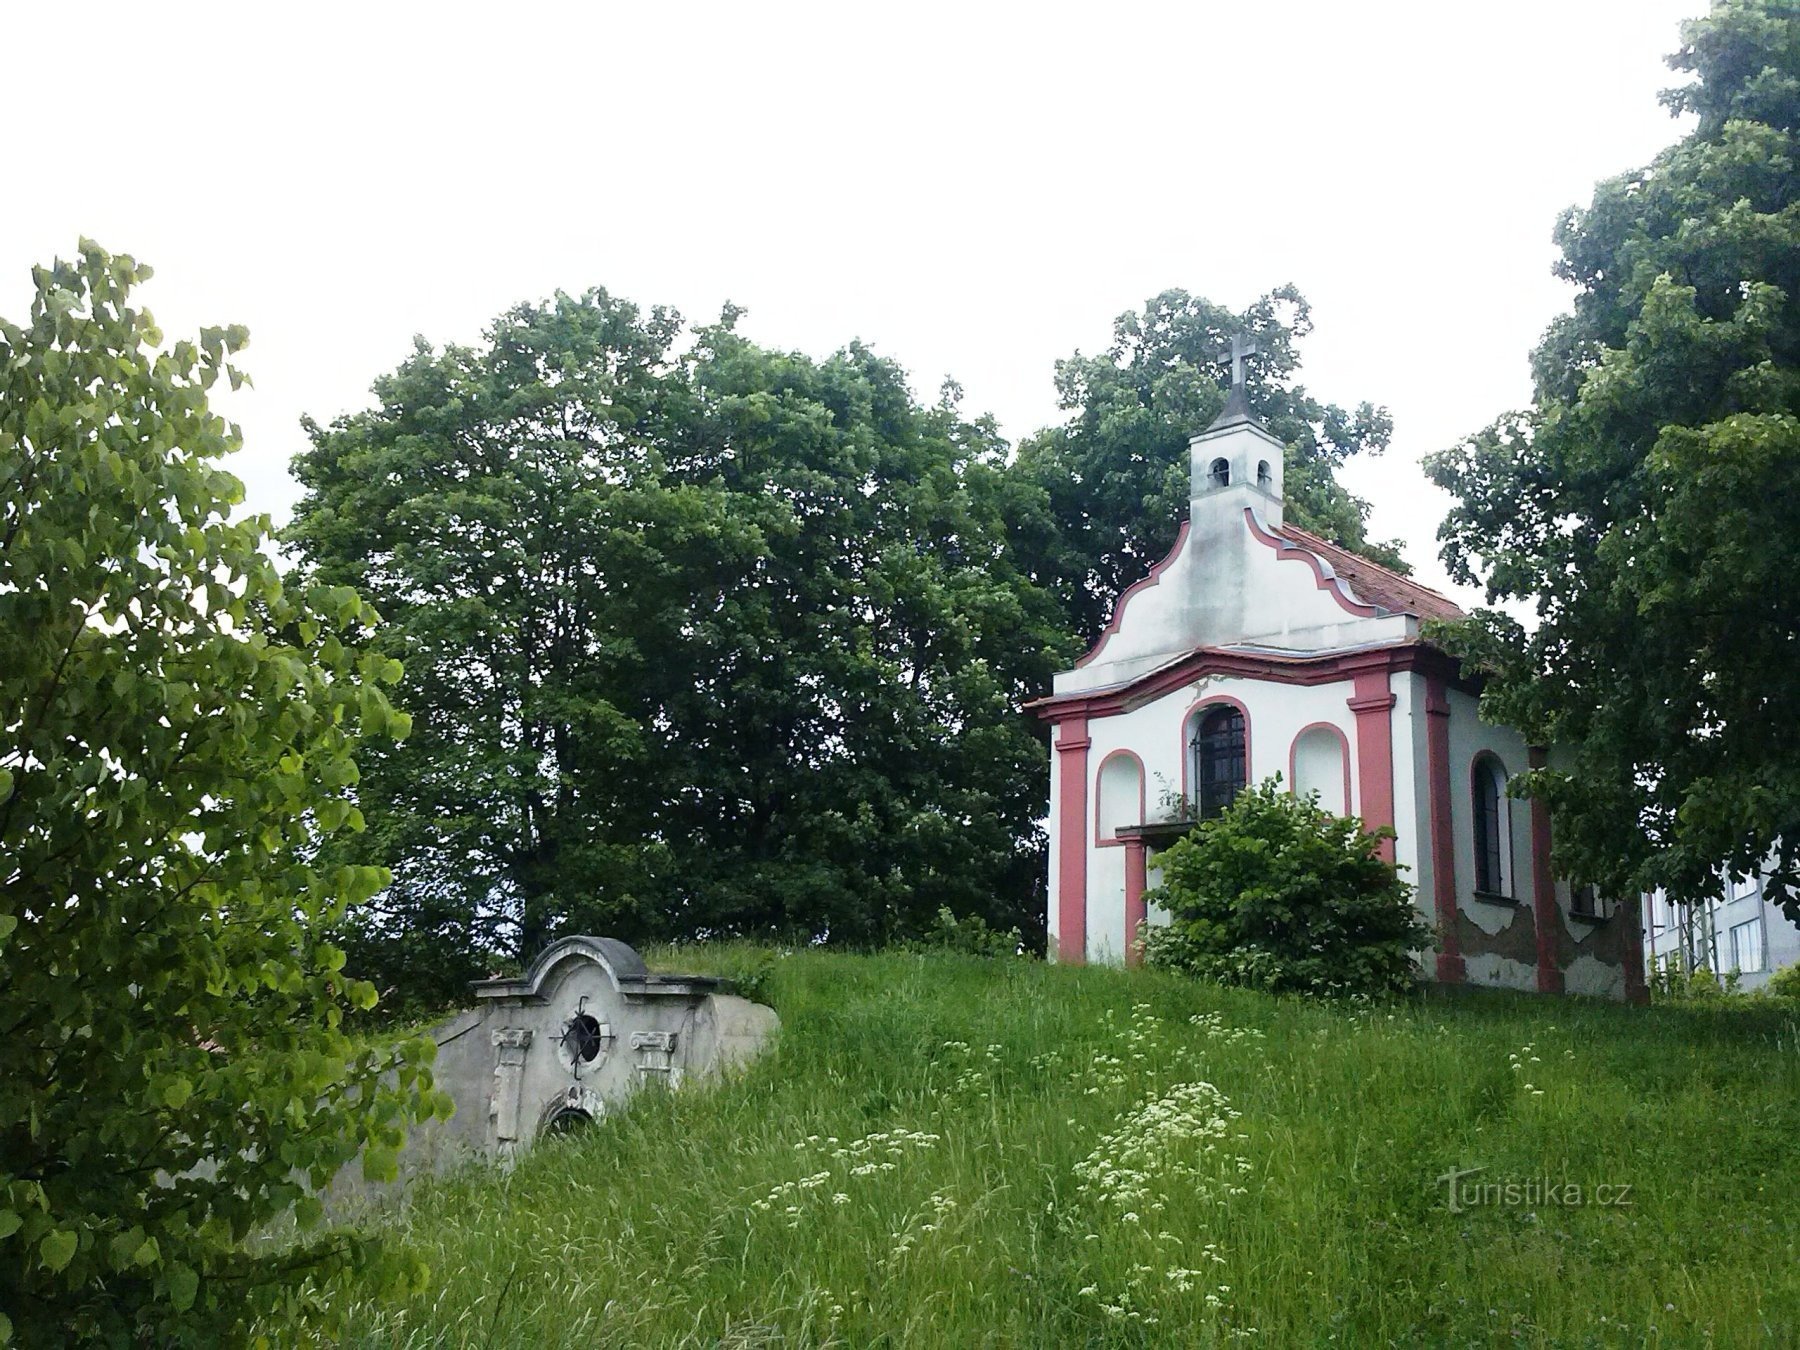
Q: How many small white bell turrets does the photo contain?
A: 1